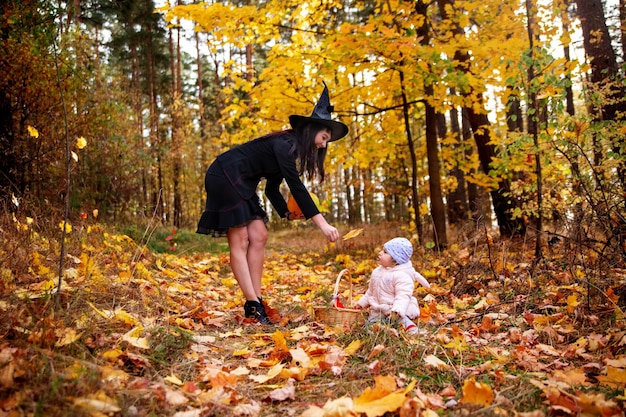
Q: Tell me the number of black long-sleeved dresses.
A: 1